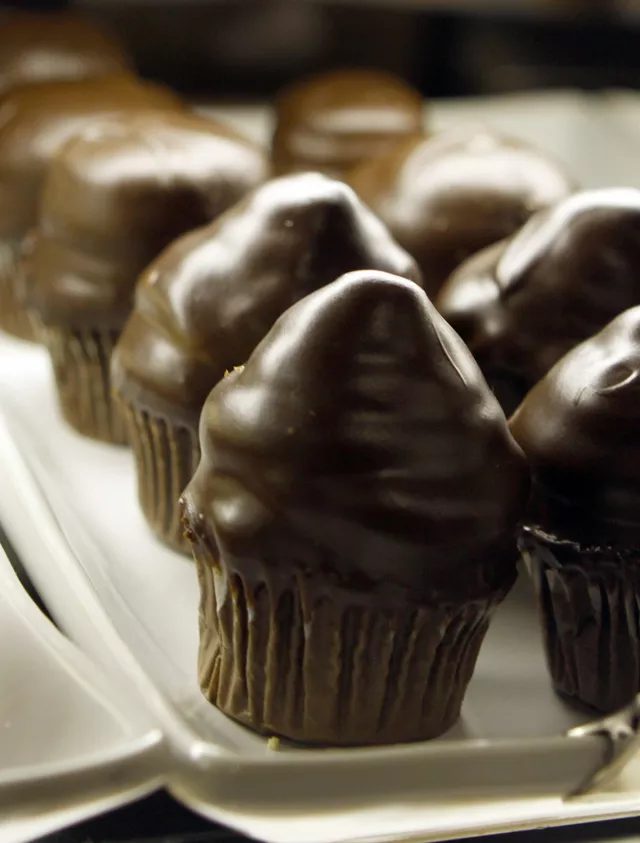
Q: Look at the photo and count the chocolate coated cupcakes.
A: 9